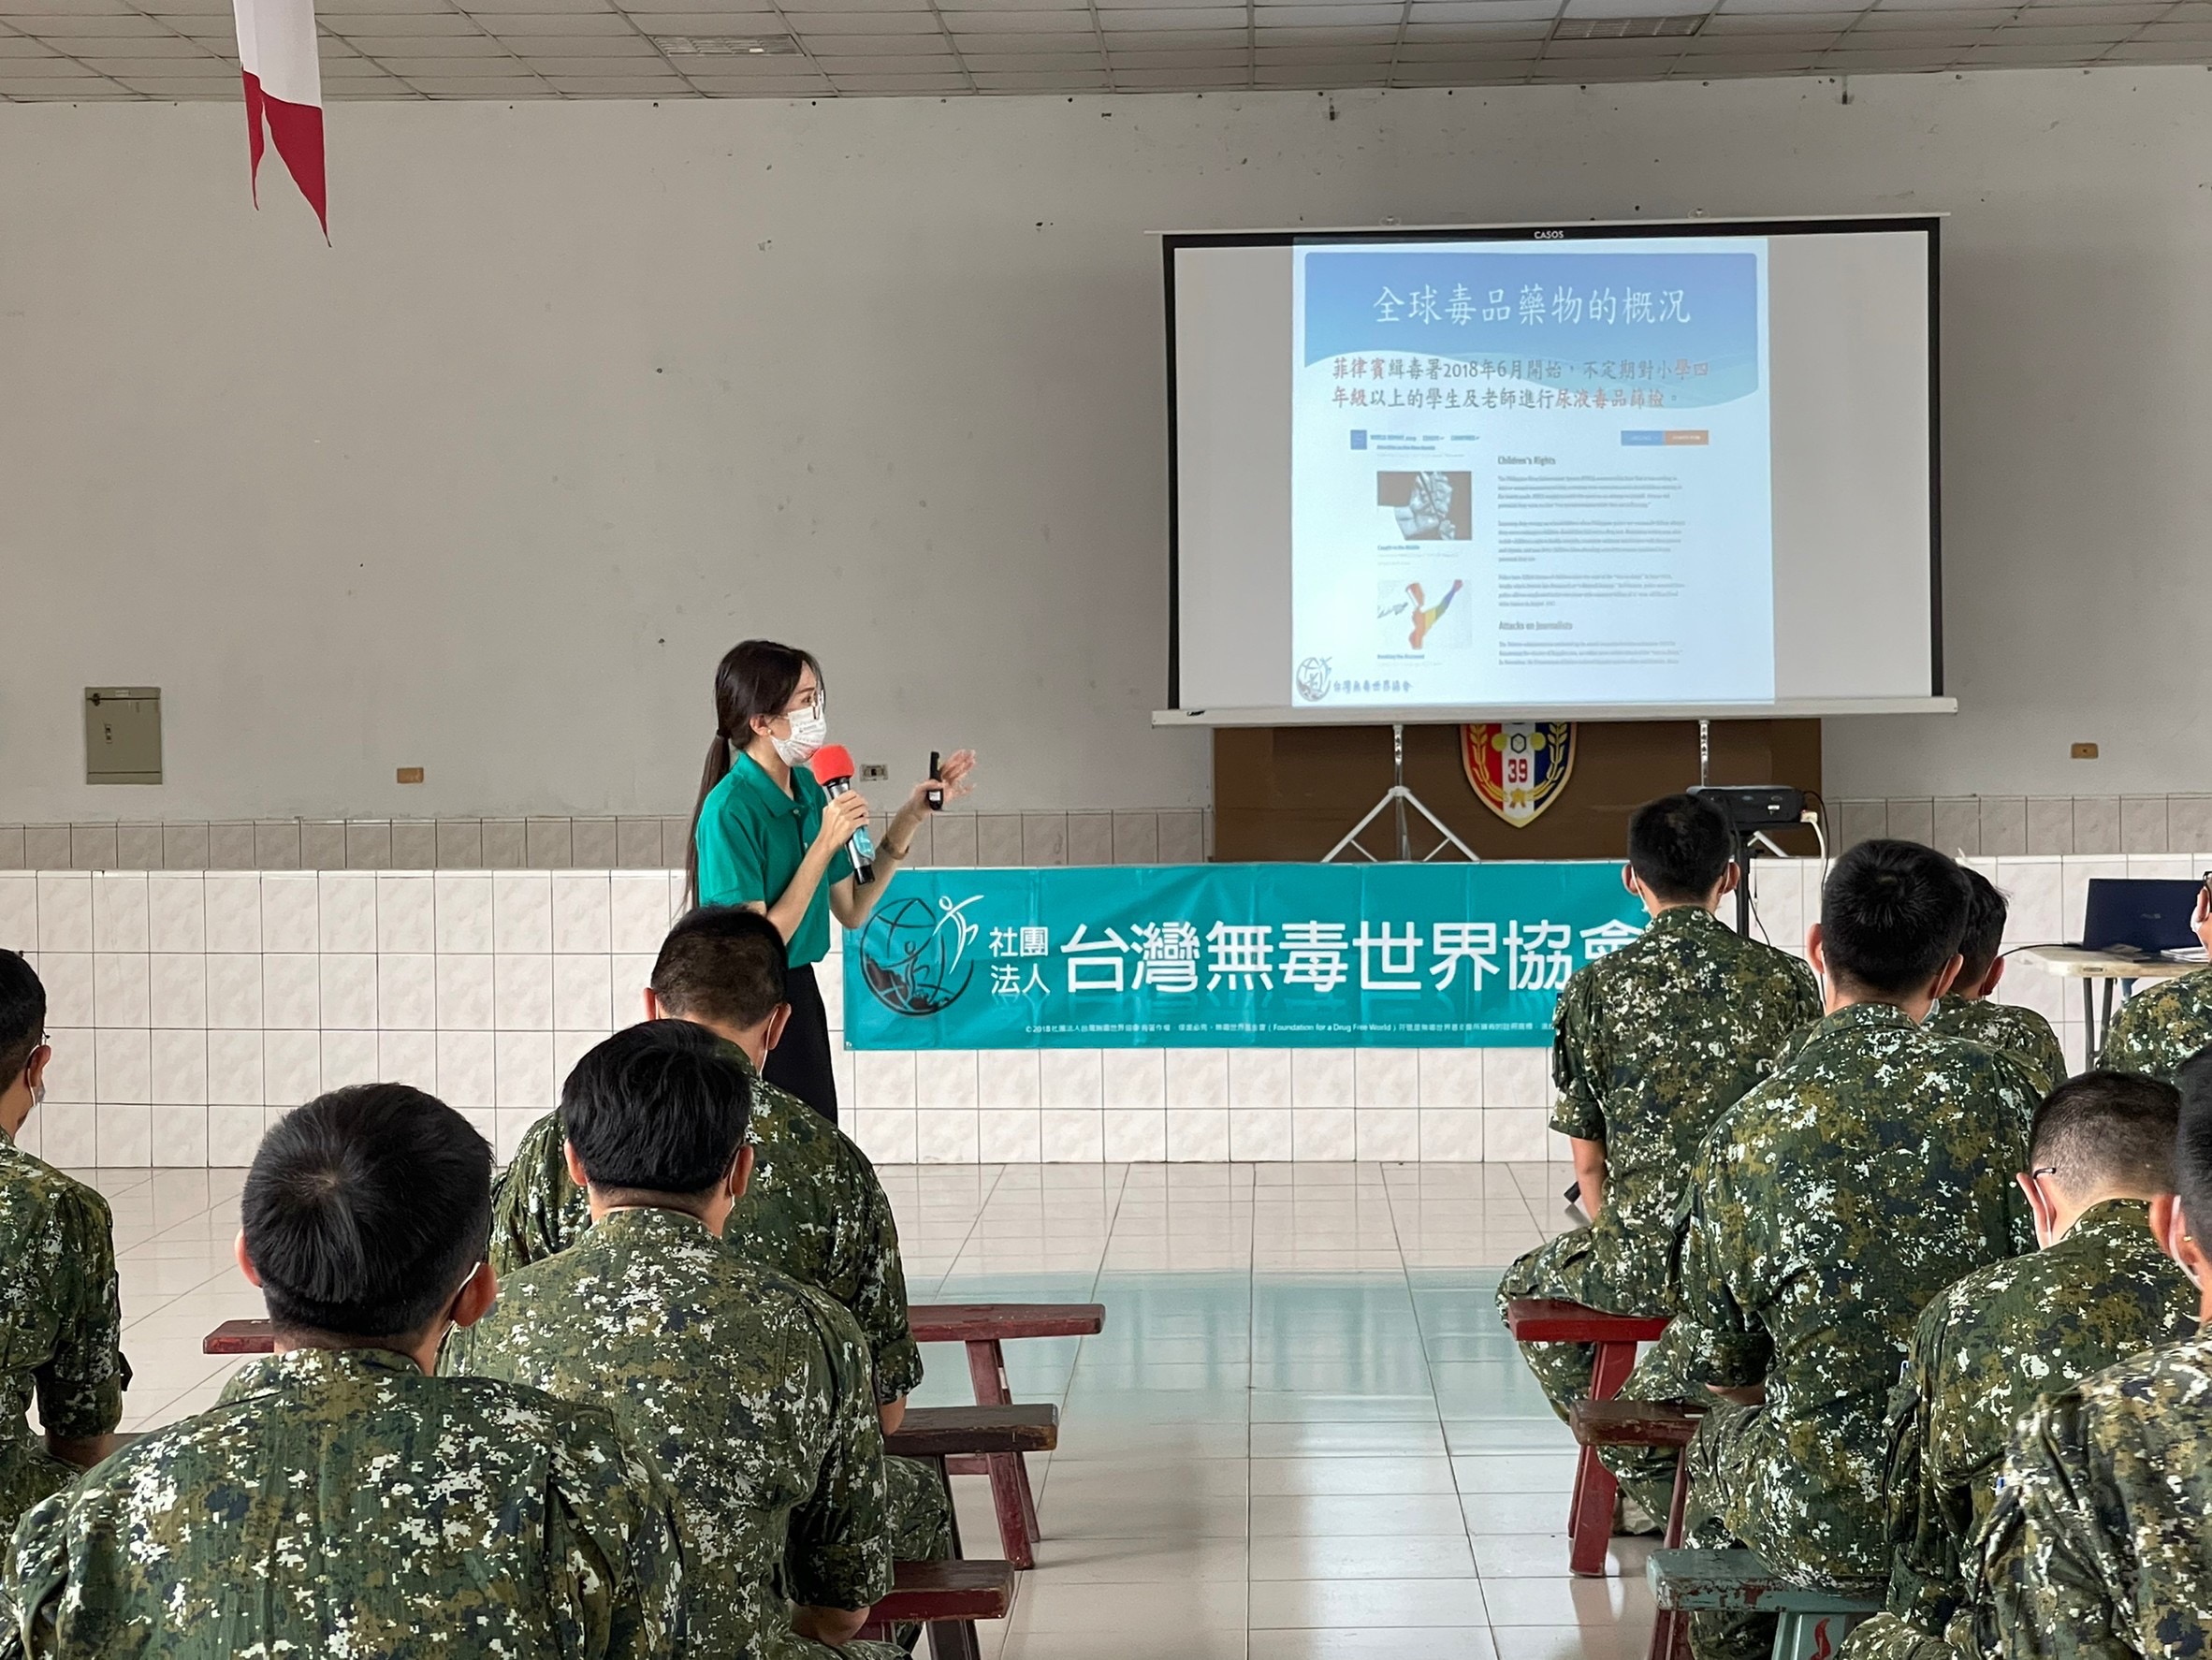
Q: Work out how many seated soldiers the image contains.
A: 10